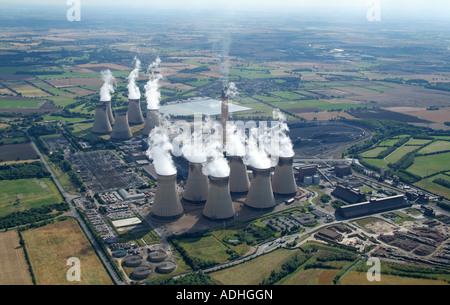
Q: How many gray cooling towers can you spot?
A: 11